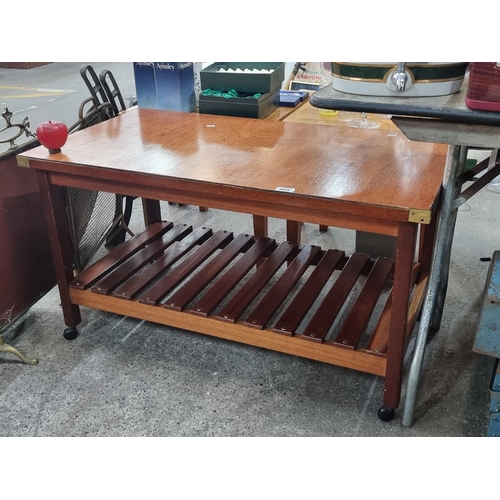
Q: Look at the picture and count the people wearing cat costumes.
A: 0